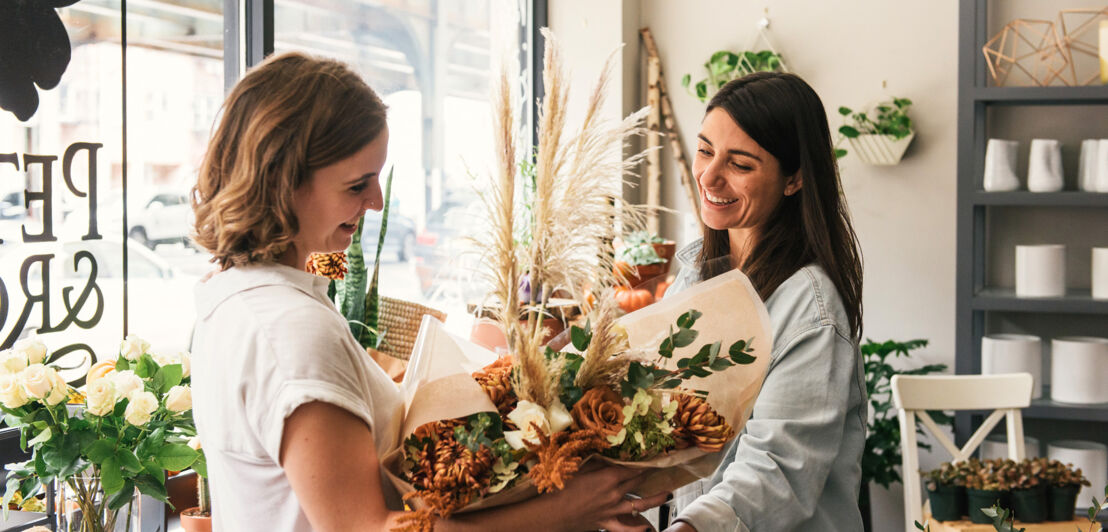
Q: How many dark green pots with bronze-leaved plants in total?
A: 4